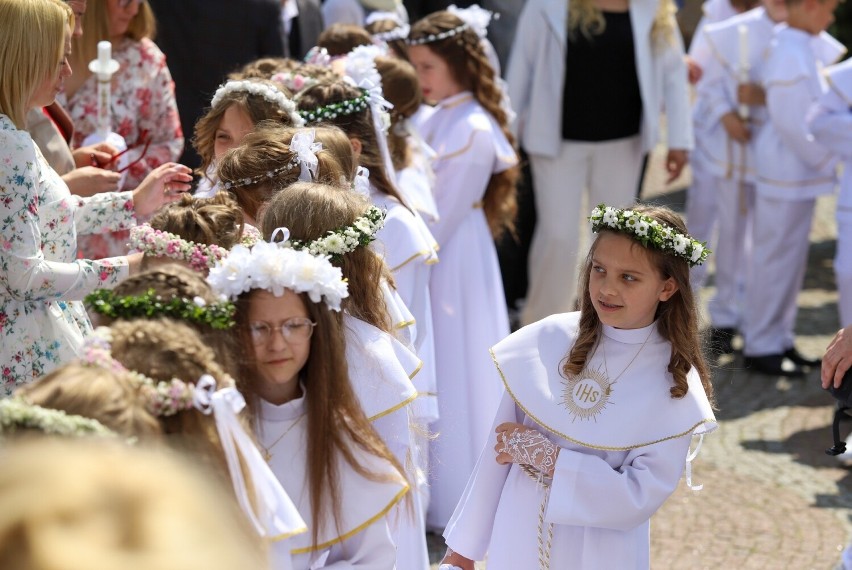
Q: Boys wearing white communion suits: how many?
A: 4